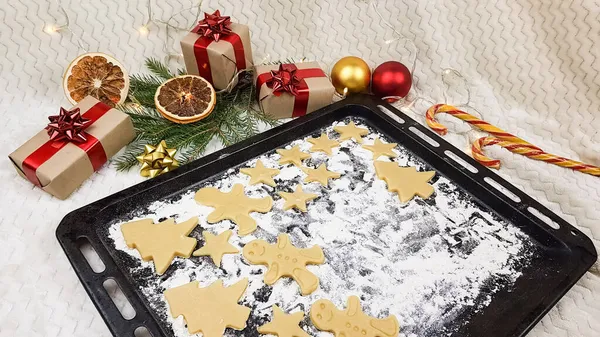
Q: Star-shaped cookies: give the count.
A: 9